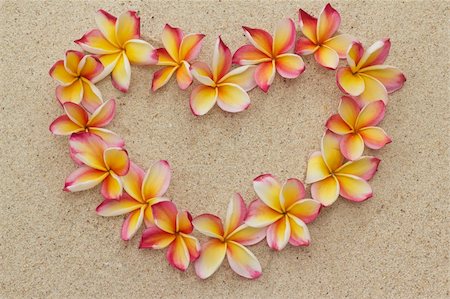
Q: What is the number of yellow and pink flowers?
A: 15